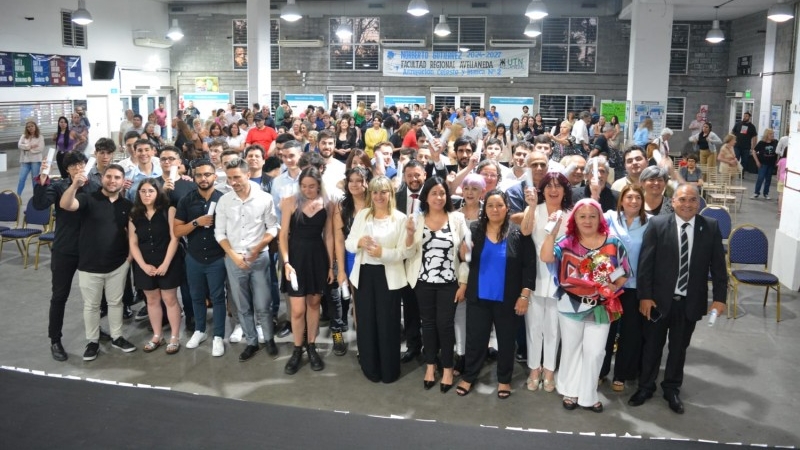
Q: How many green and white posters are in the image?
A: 1